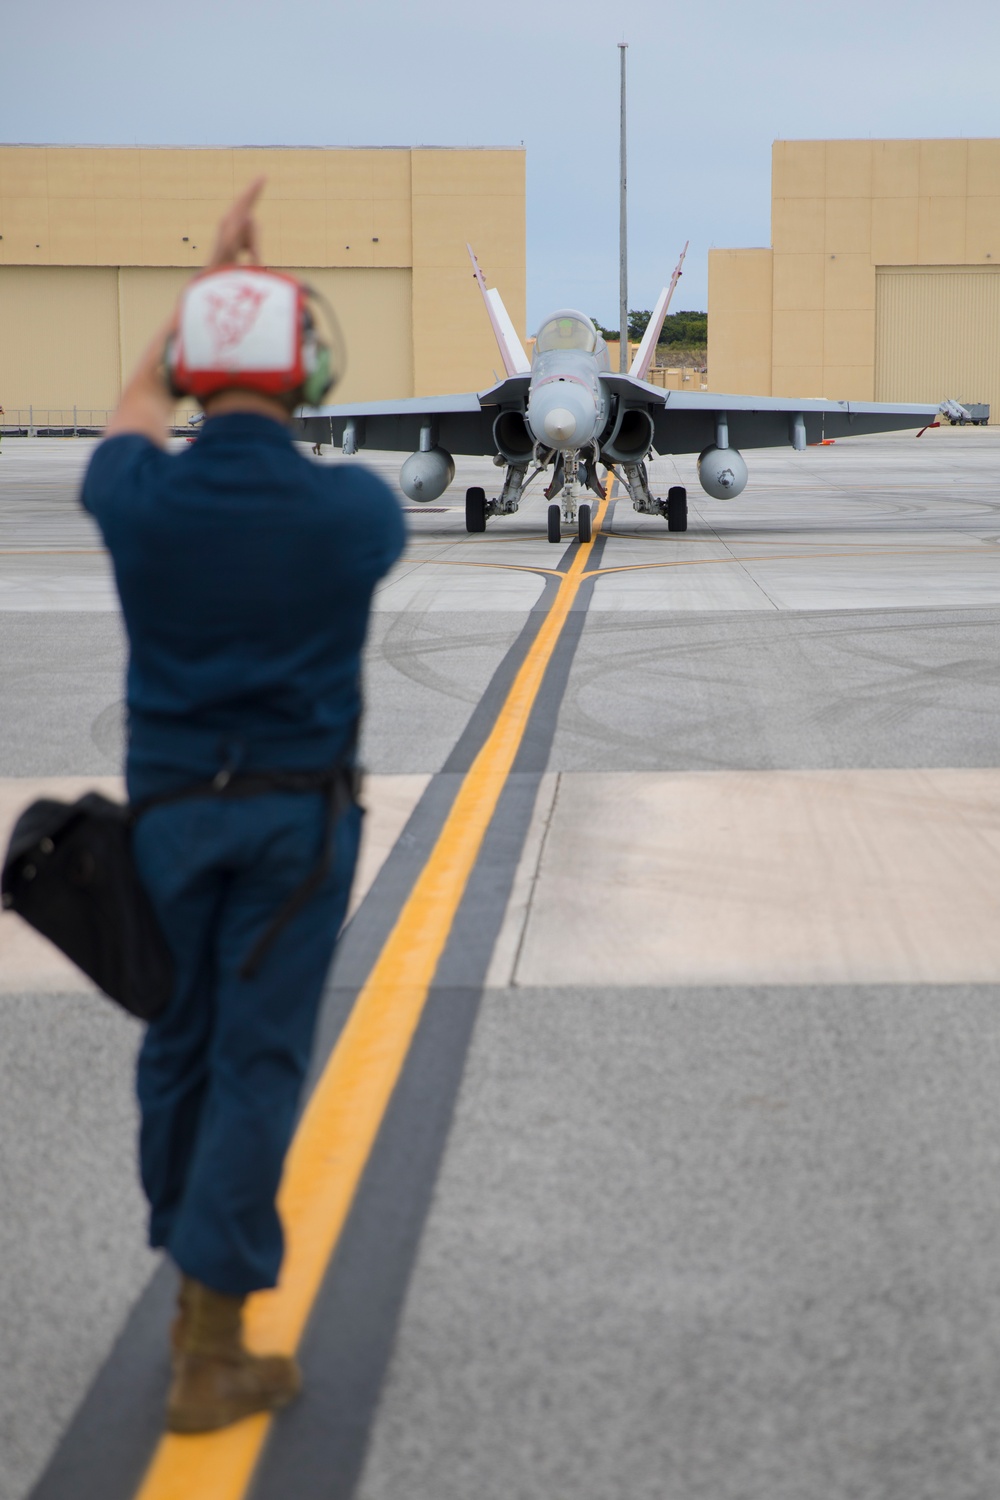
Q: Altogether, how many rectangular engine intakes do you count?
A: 0